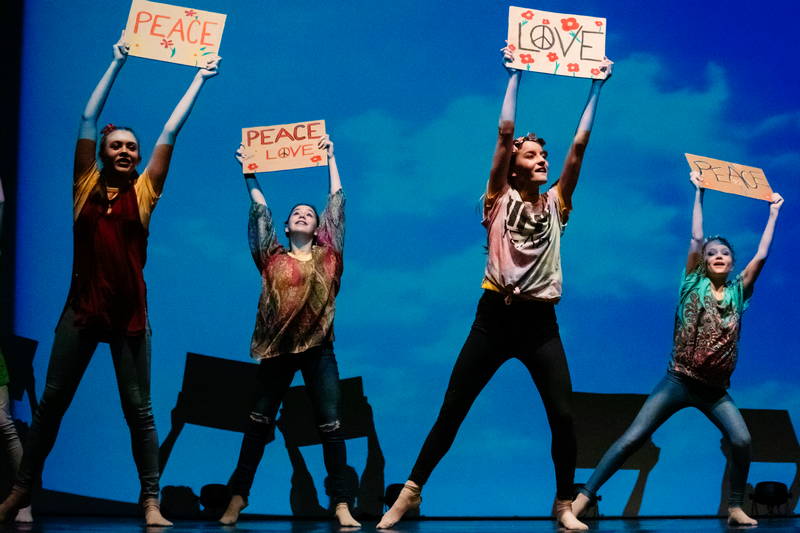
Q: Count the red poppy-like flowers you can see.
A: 11